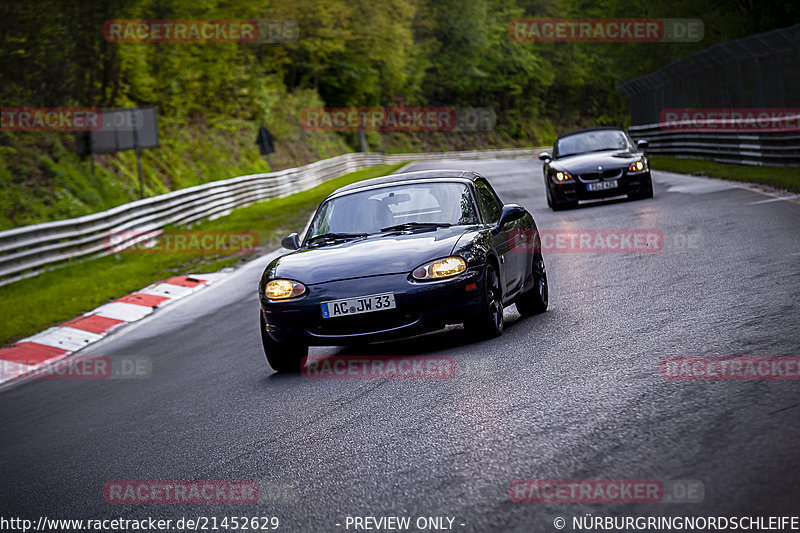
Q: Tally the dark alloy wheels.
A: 2